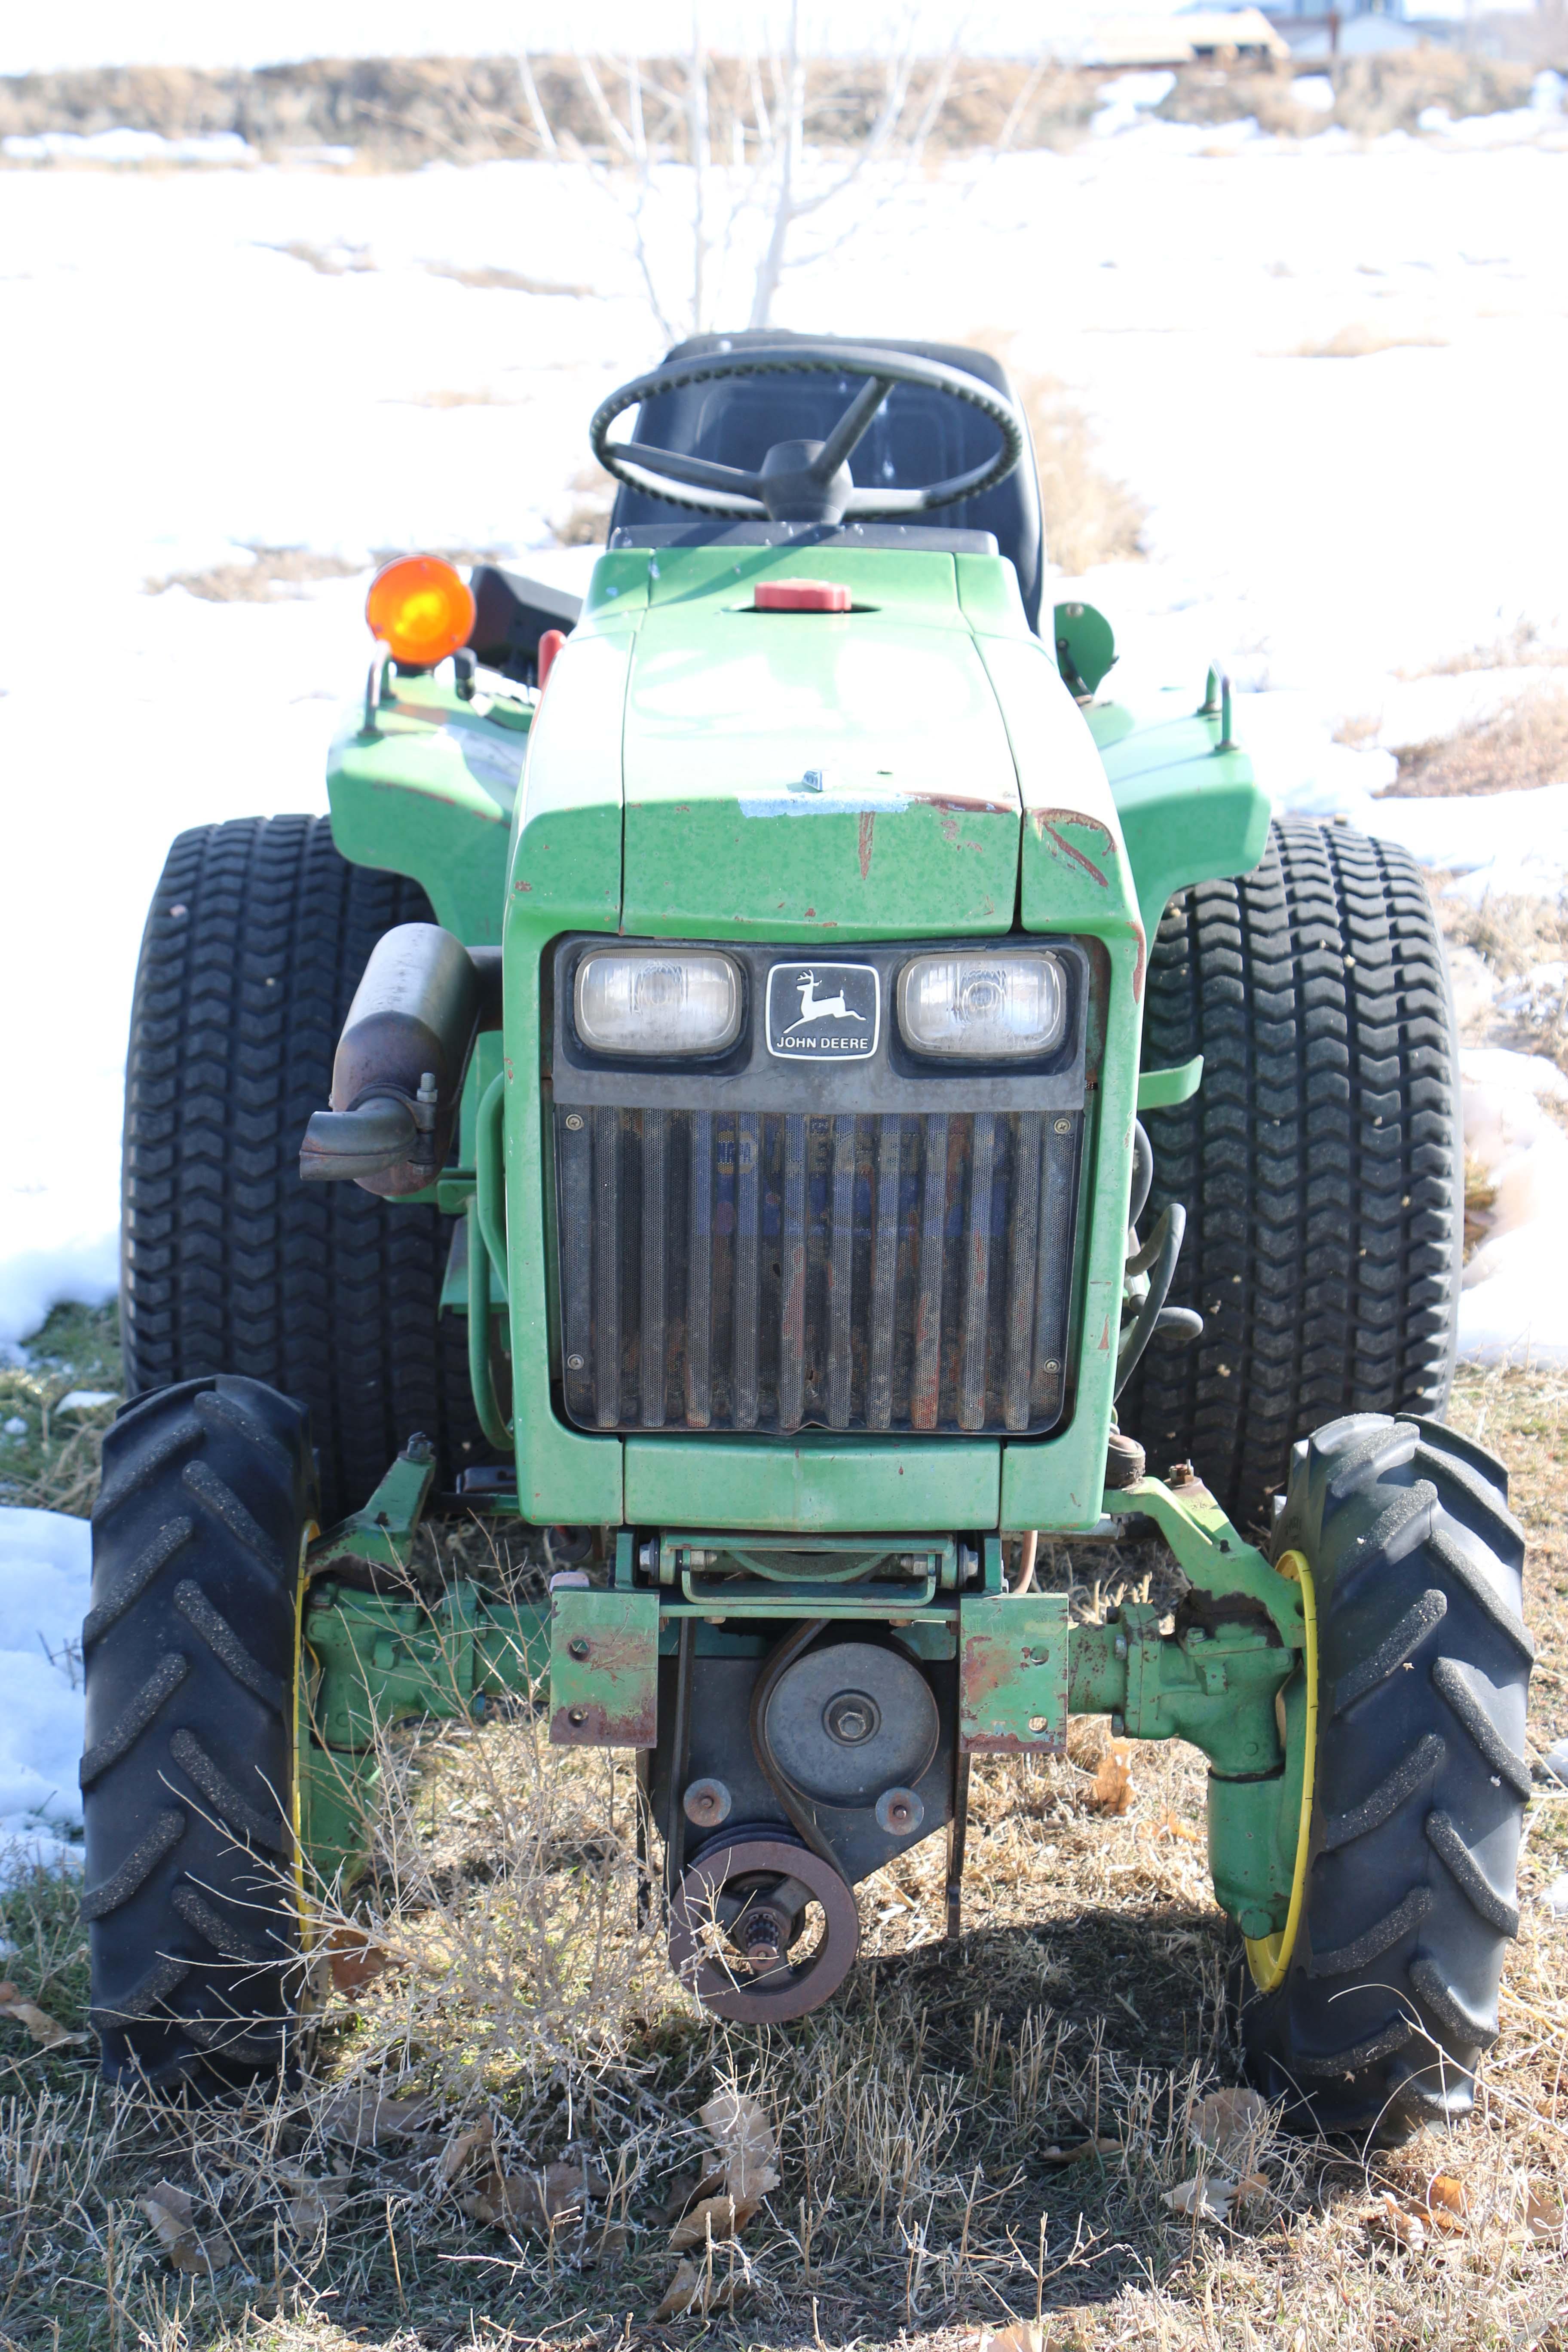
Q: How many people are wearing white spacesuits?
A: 0